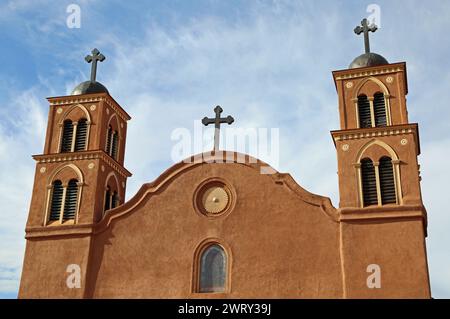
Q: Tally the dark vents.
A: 12